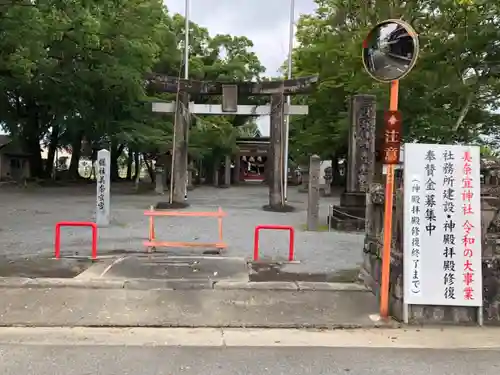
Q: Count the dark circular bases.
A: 2